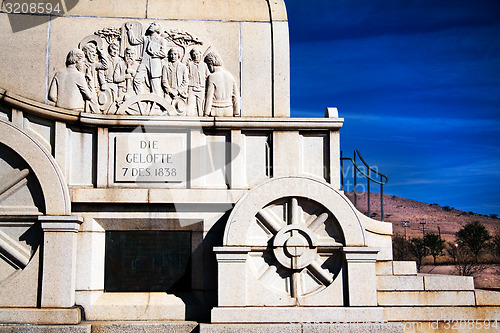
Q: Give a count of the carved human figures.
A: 8